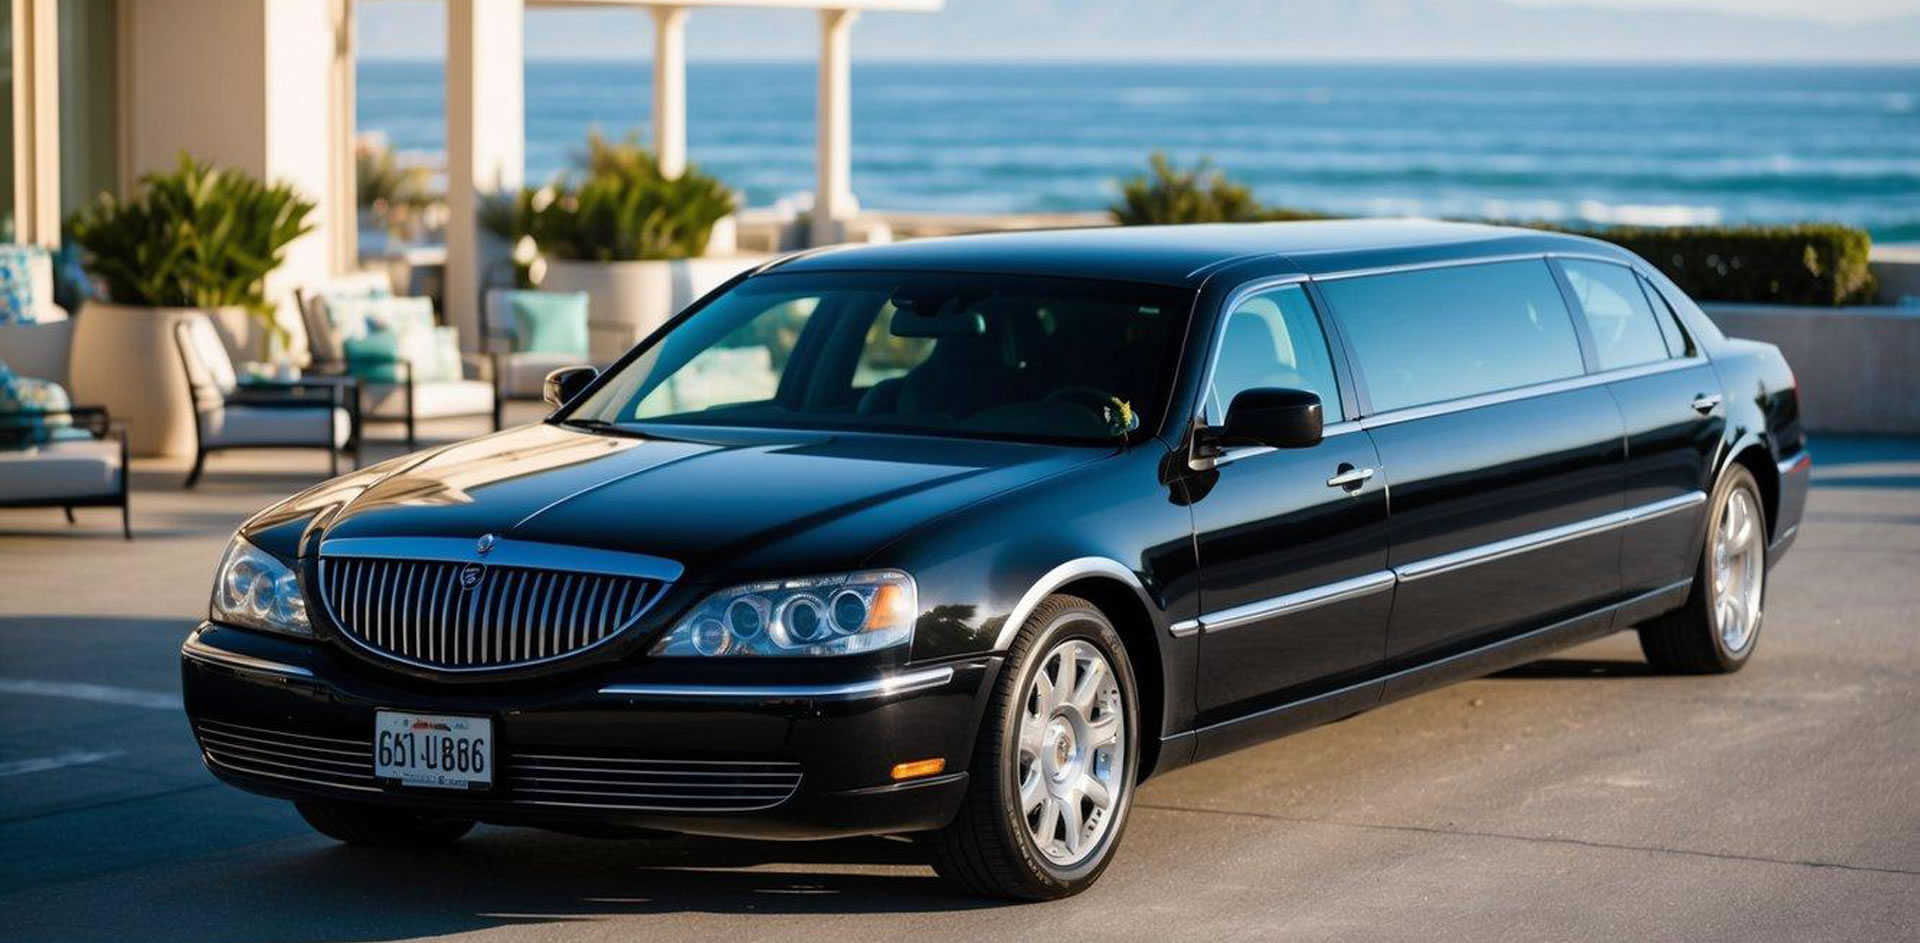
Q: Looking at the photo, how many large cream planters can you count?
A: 2